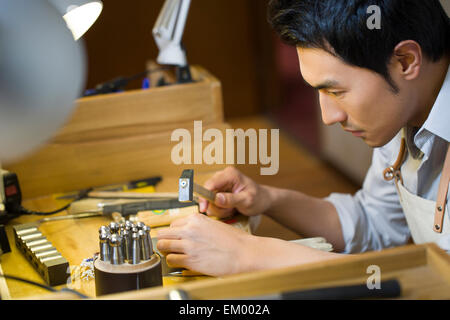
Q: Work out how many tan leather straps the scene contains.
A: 2